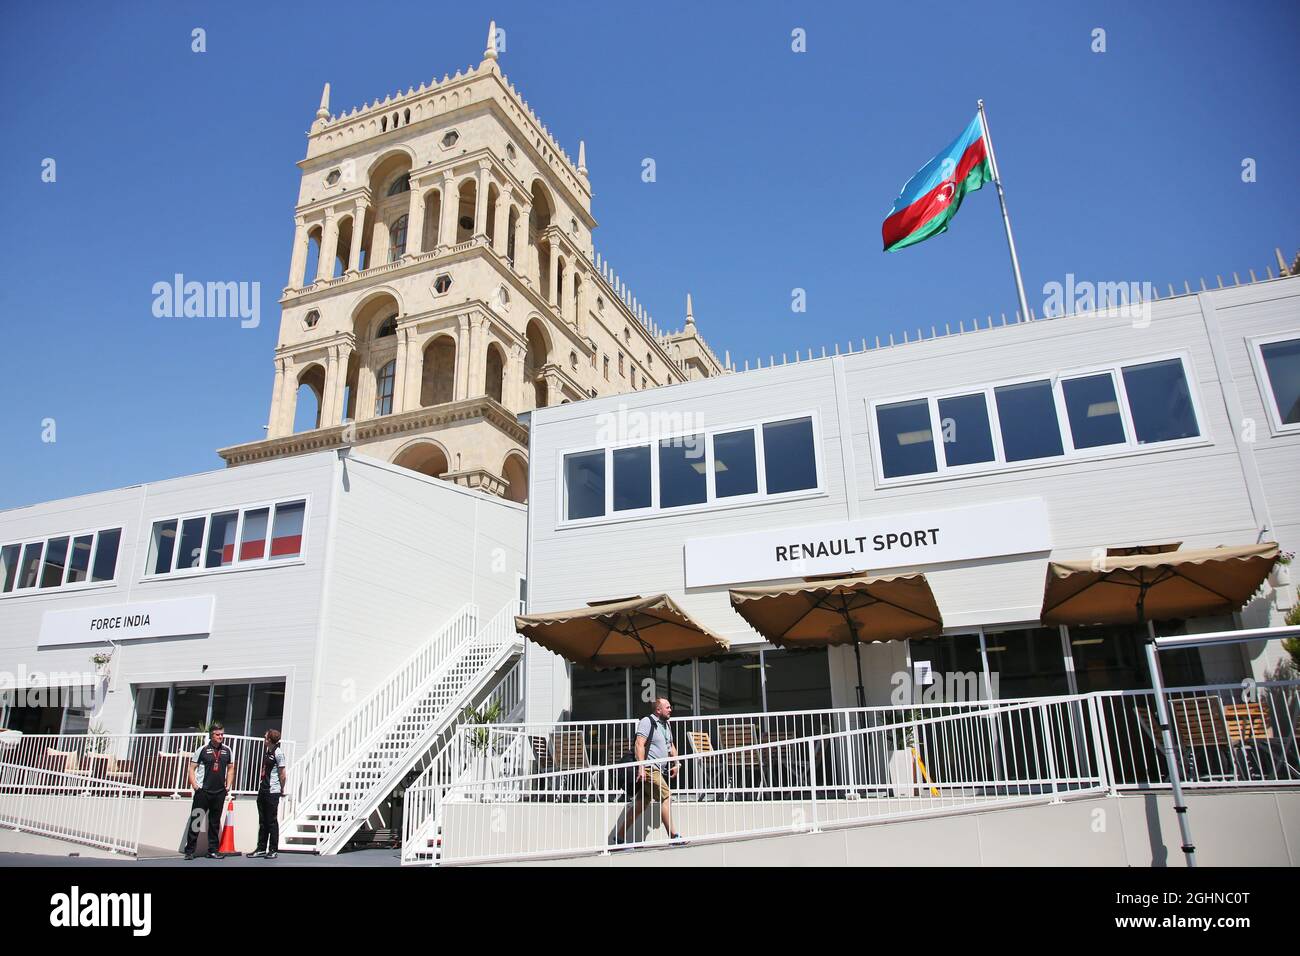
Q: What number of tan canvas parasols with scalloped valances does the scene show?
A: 3